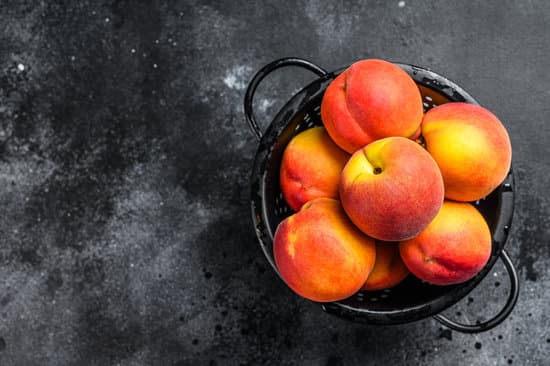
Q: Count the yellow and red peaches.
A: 7